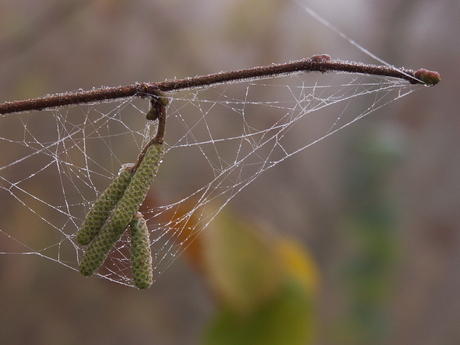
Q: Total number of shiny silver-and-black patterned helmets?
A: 0